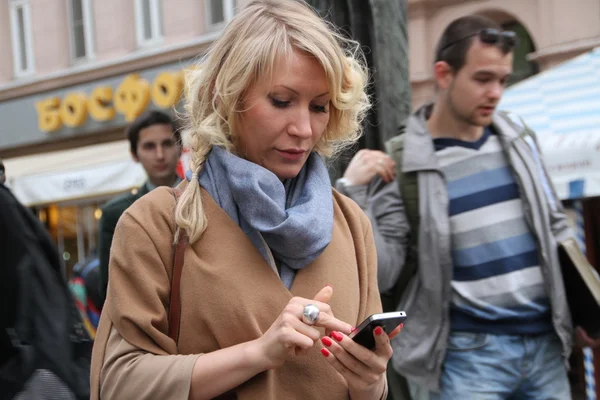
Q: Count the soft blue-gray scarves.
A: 1